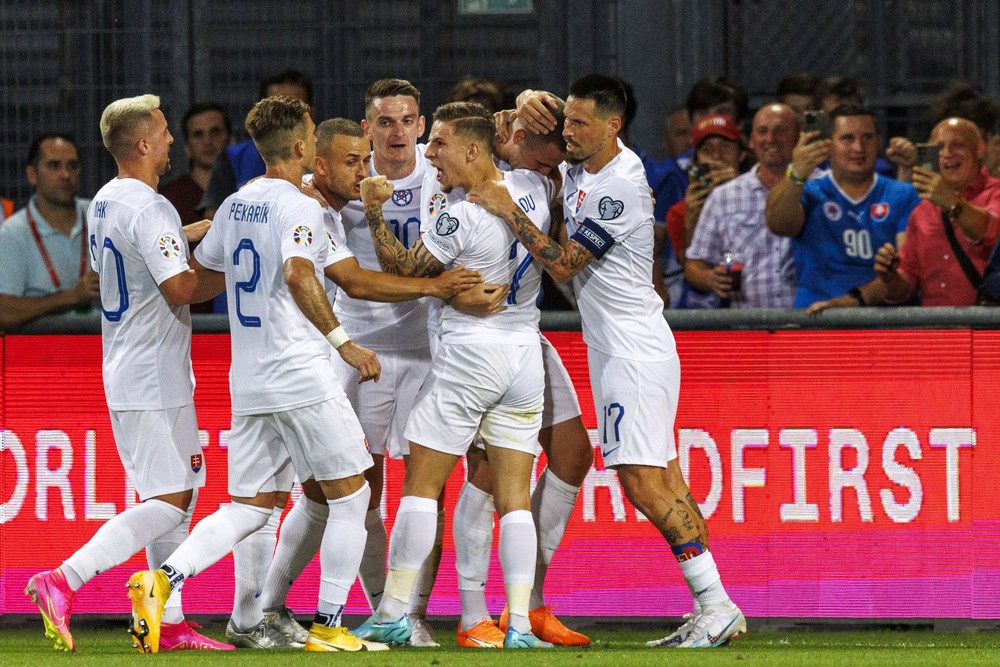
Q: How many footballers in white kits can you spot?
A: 7